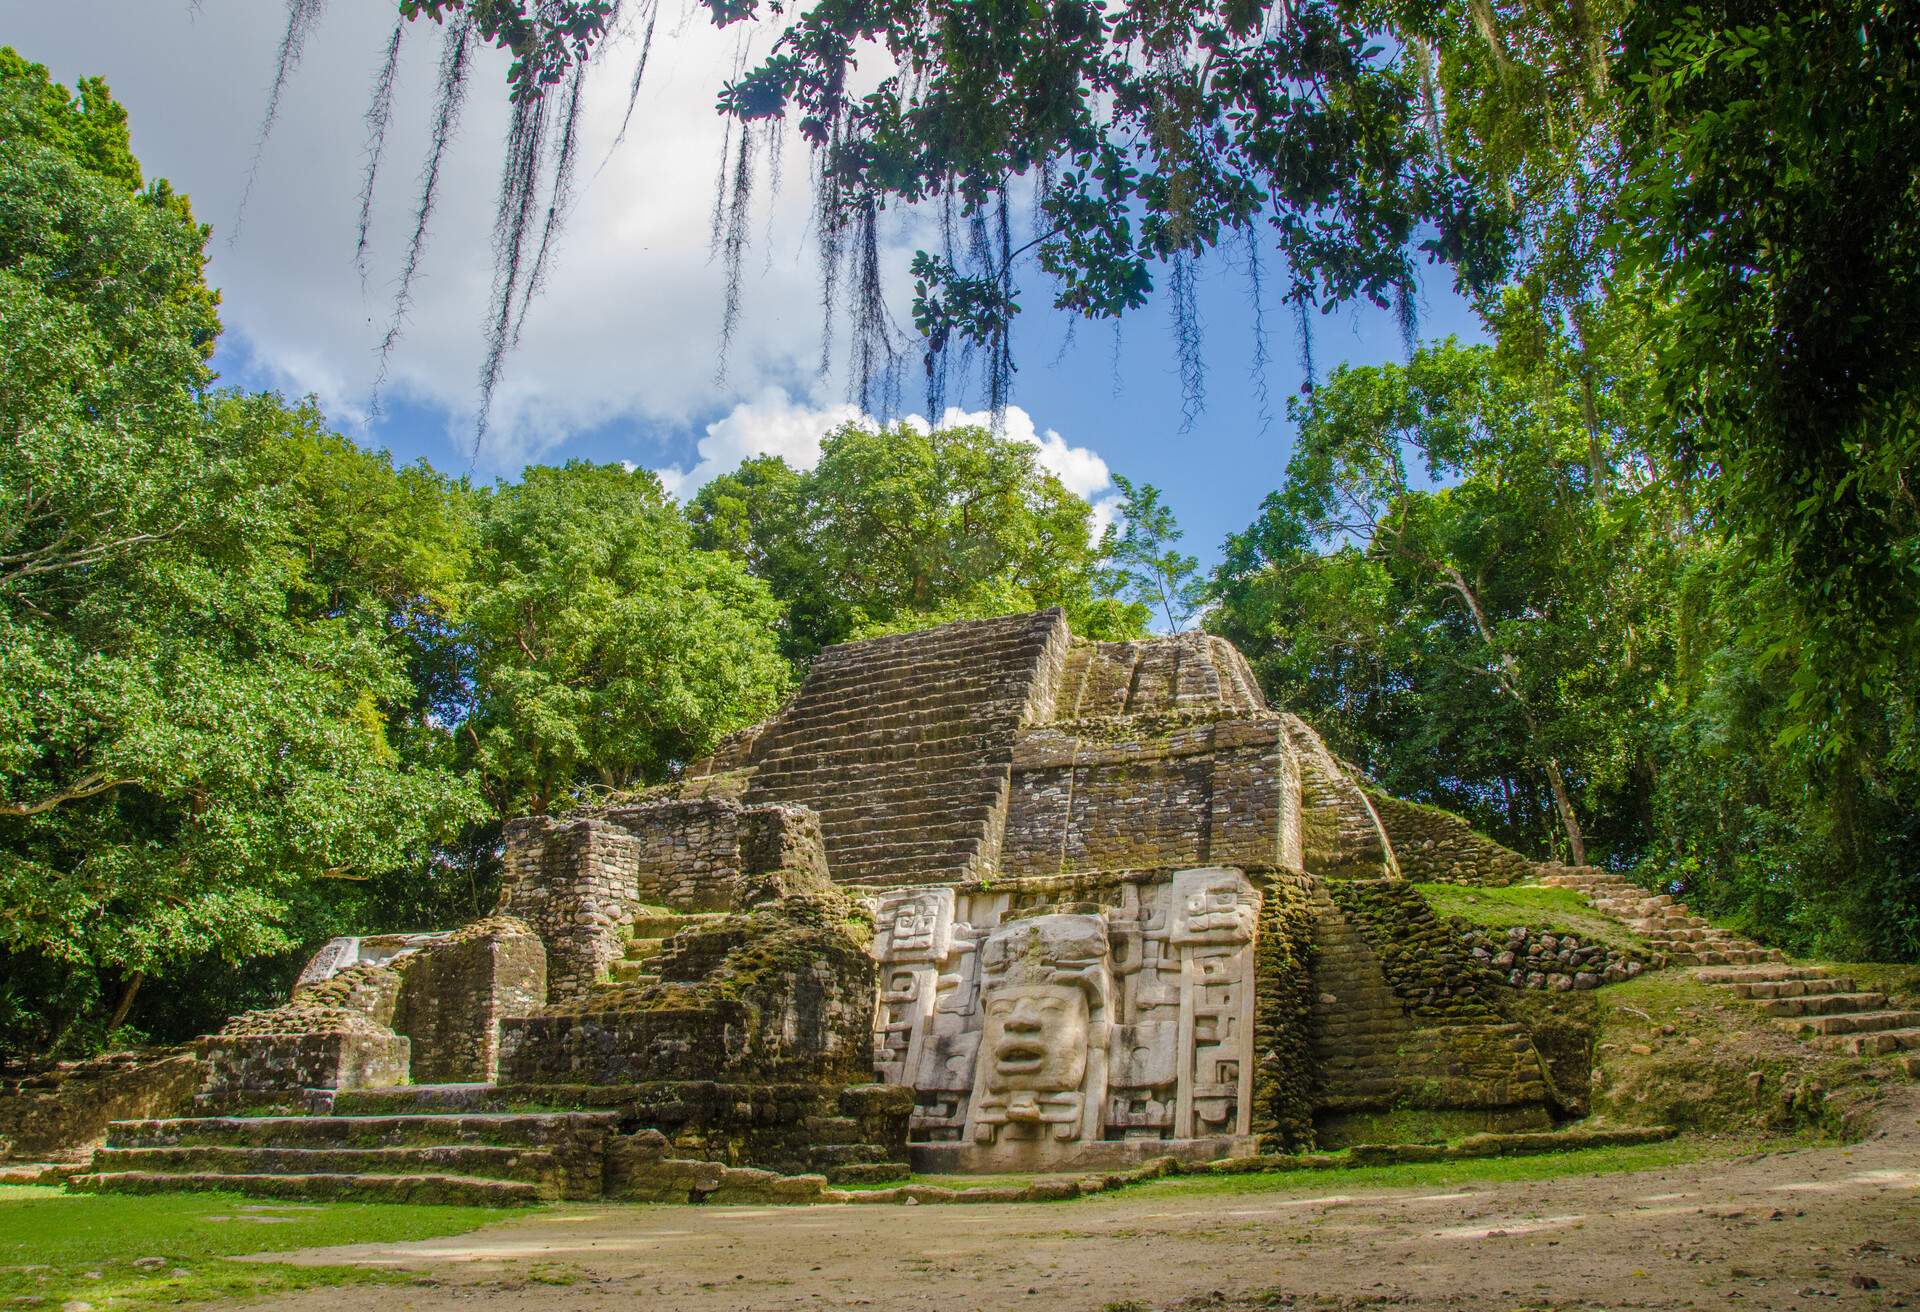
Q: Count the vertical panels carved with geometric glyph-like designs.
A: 2